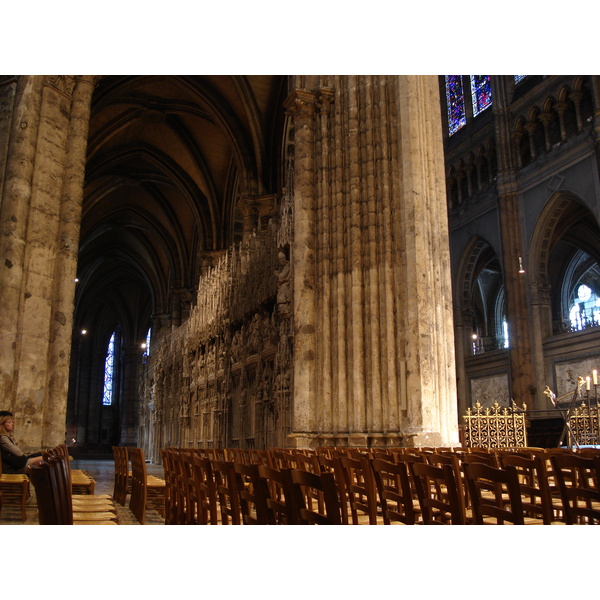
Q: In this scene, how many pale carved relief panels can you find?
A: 2